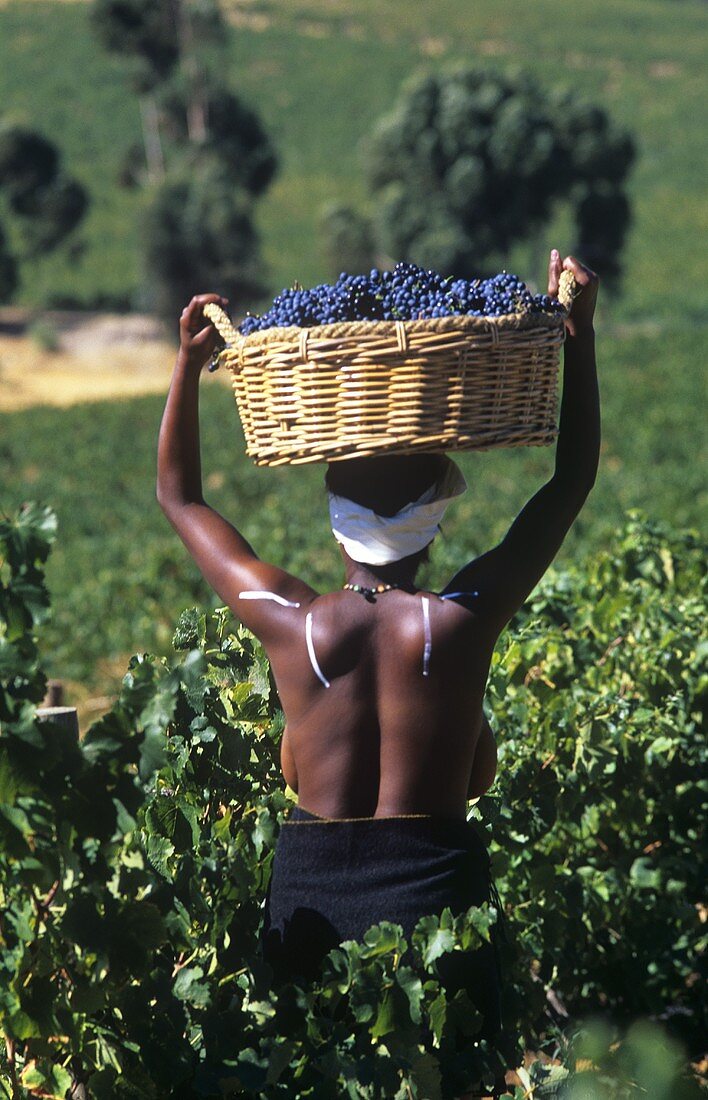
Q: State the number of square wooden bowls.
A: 0